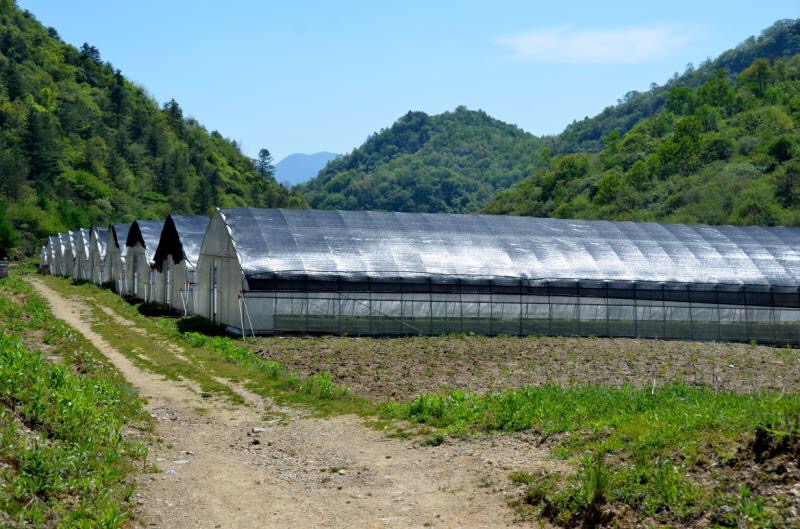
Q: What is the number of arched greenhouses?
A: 10